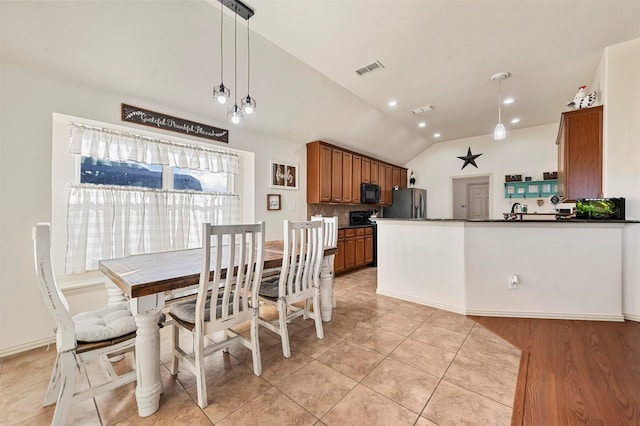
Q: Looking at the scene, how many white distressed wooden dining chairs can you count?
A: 4